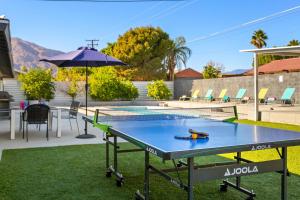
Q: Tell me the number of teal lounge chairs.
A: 3